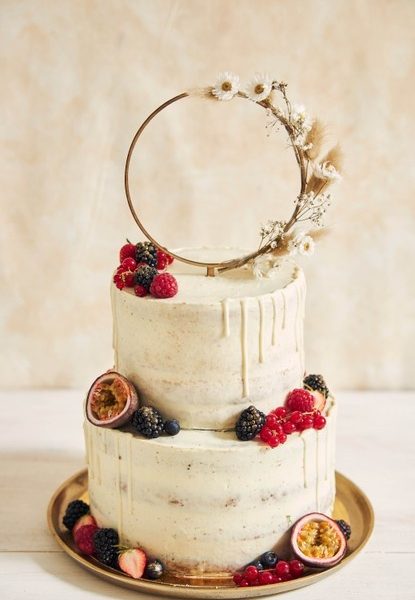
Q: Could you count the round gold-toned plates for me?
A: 1